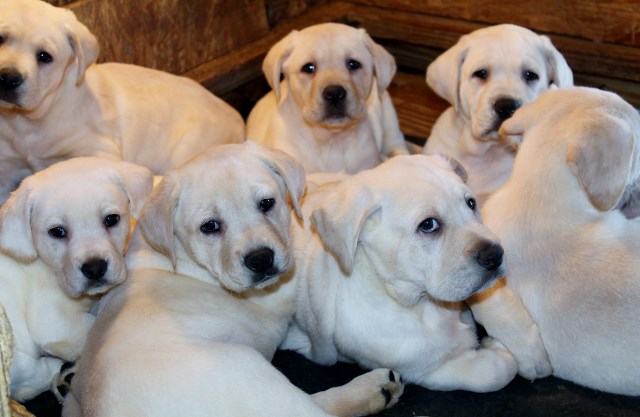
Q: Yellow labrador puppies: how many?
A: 7